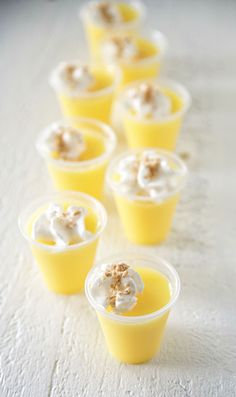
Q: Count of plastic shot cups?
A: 8